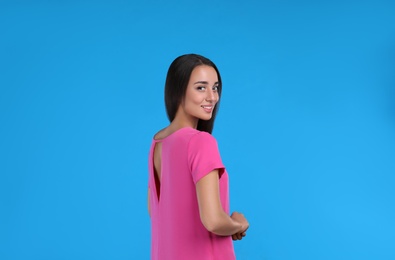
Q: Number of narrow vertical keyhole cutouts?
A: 1